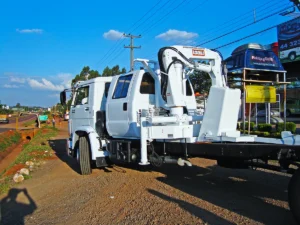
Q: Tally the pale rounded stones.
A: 3